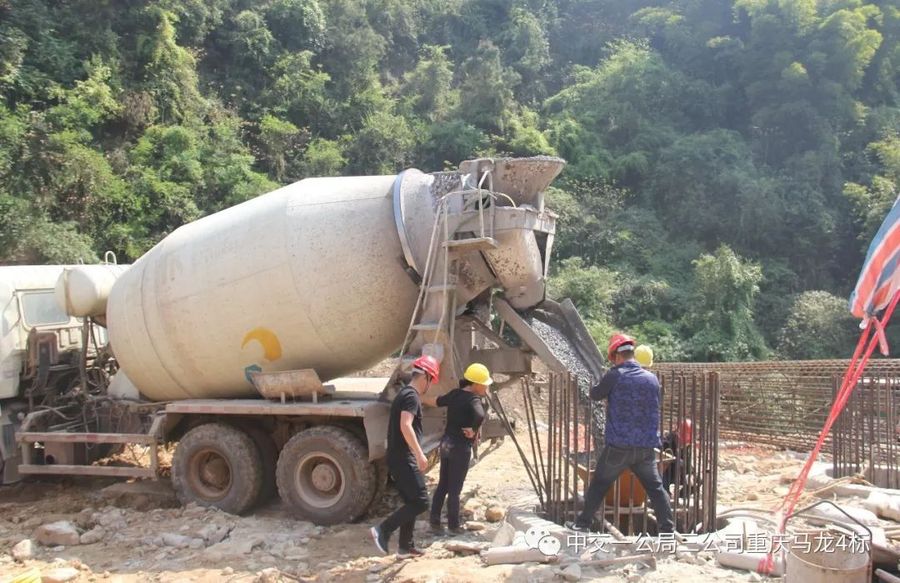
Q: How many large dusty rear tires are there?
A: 2